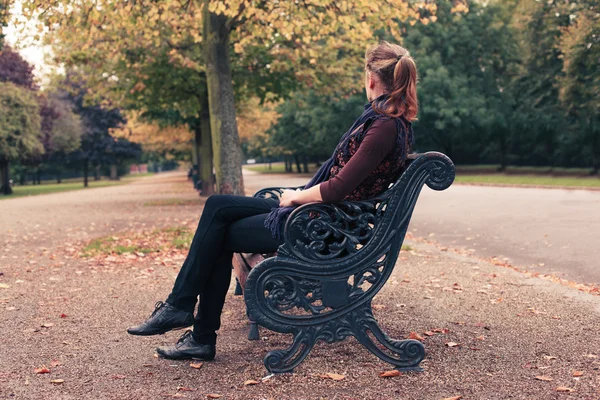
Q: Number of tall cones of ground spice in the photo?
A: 0